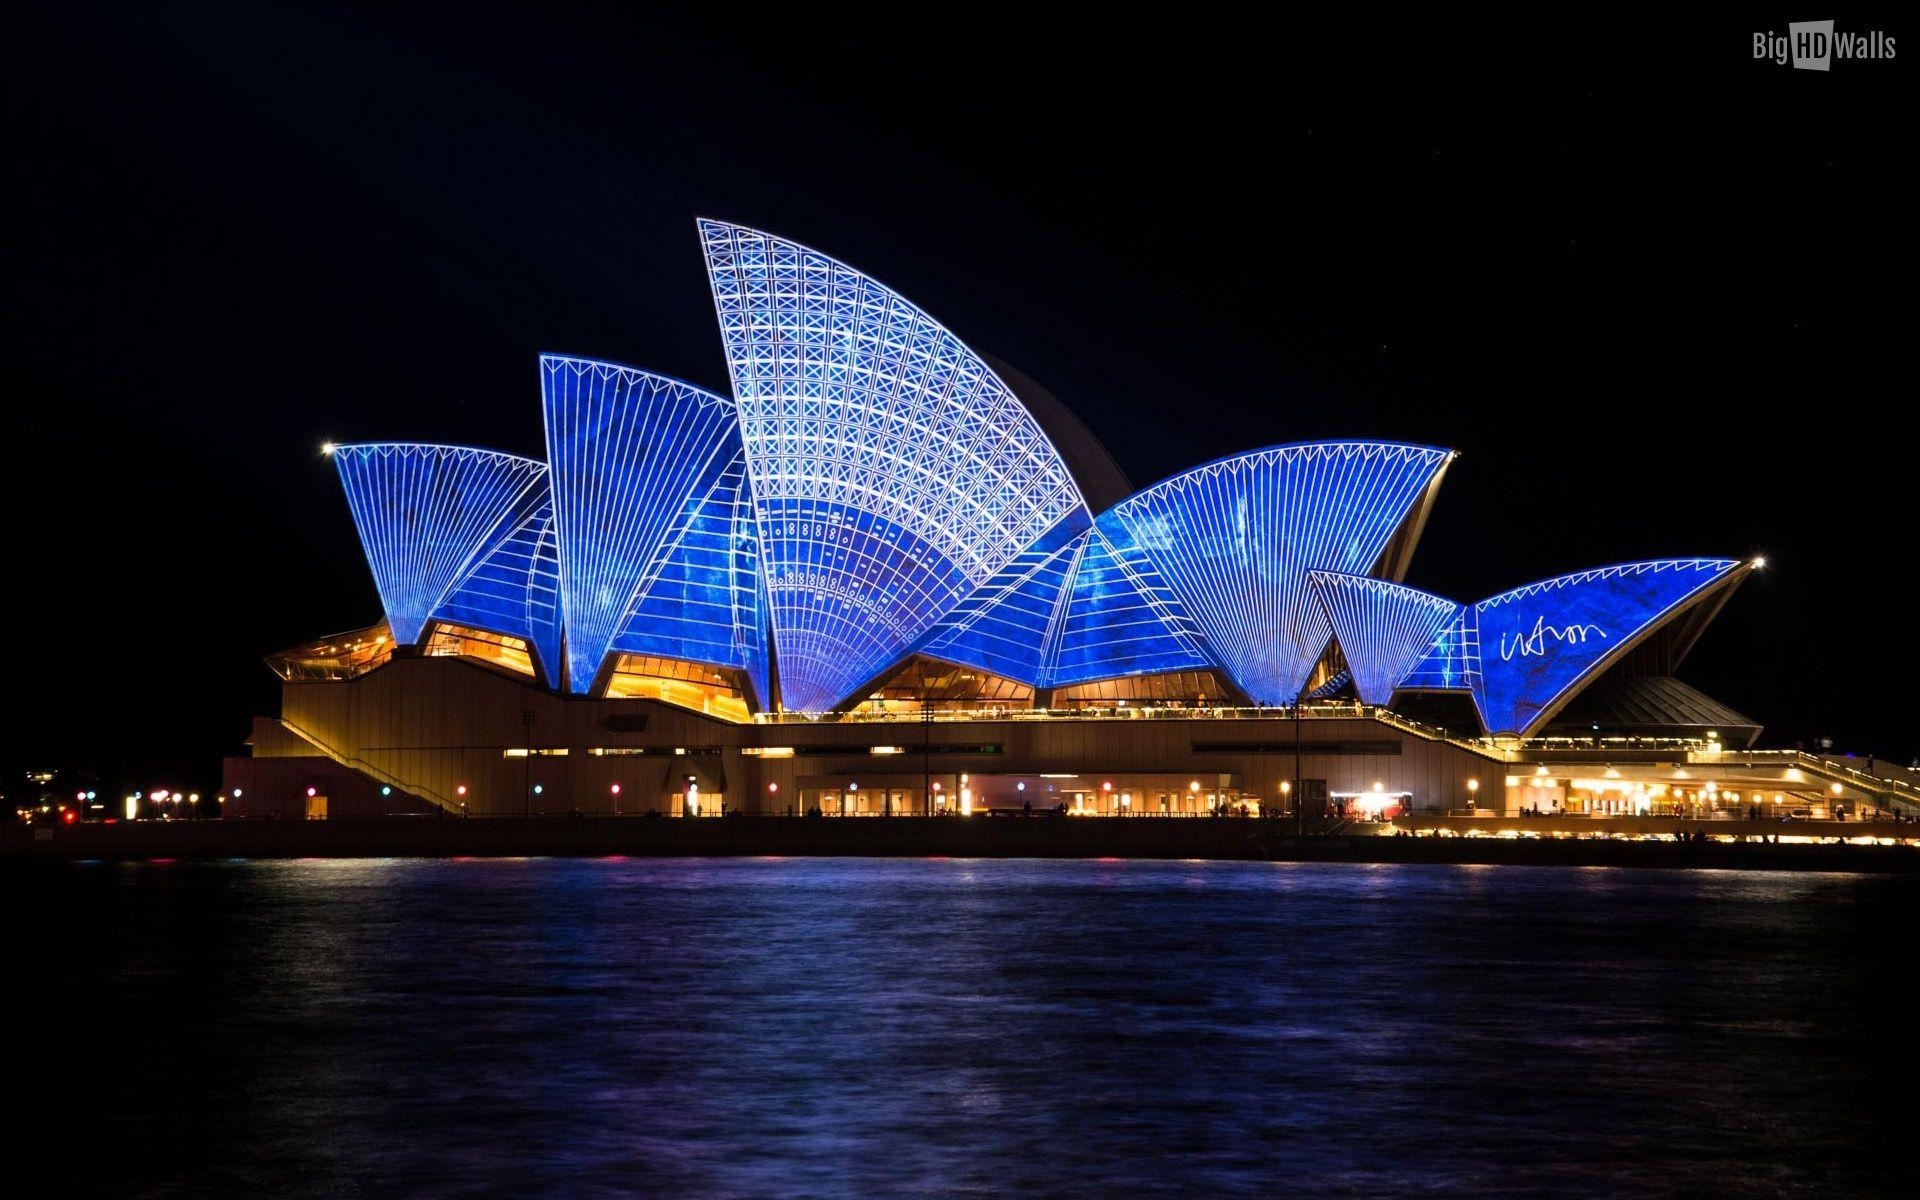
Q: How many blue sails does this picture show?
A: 6